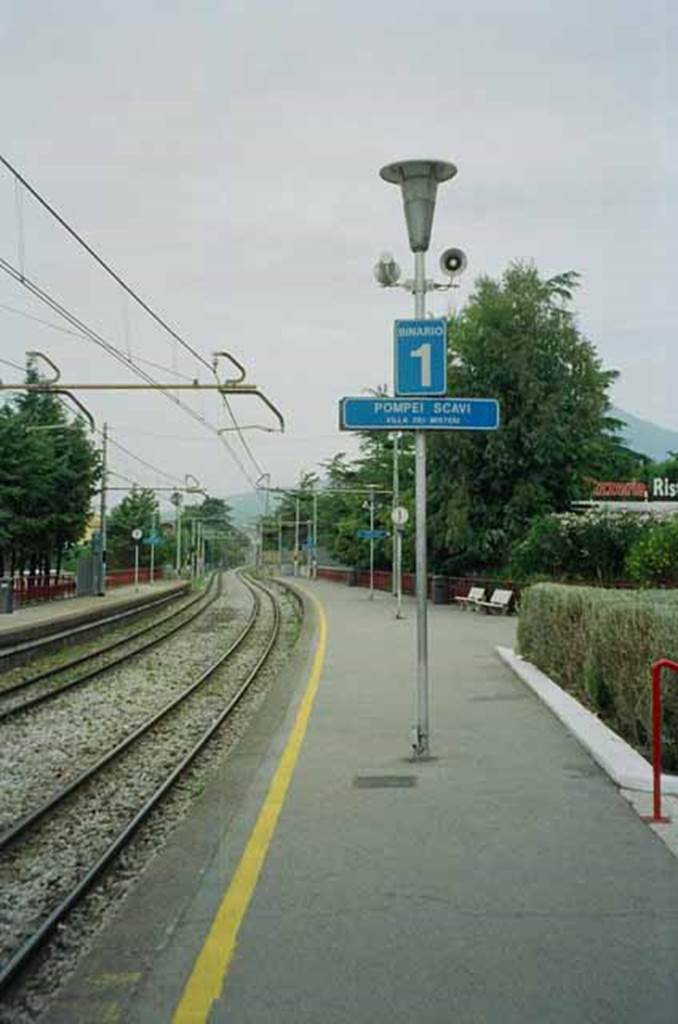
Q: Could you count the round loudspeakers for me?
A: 2